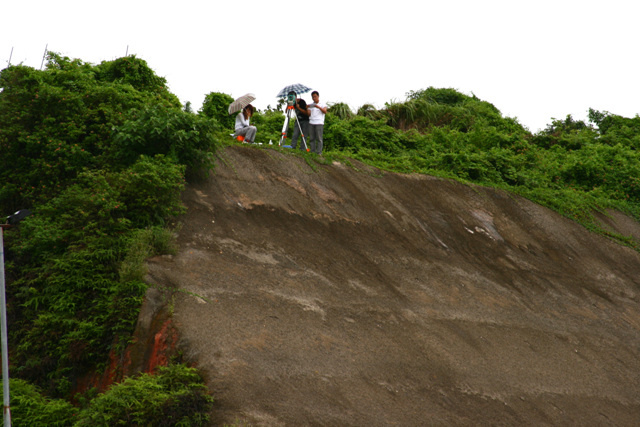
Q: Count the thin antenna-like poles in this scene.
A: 3